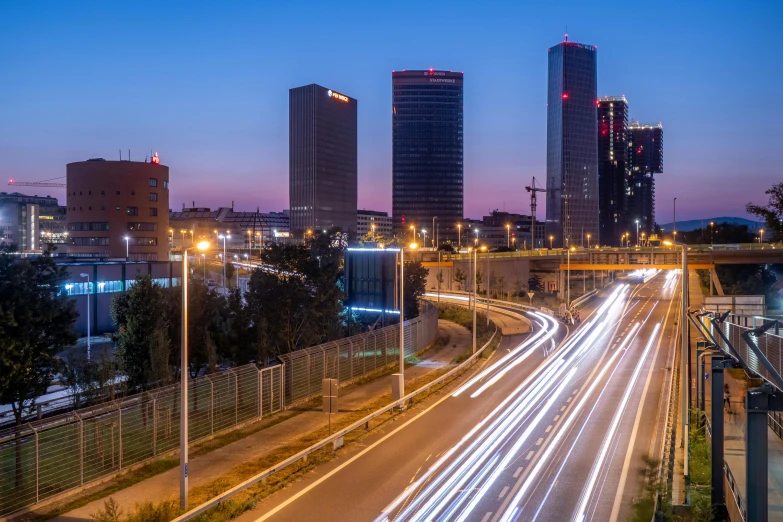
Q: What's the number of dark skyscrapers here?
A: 5